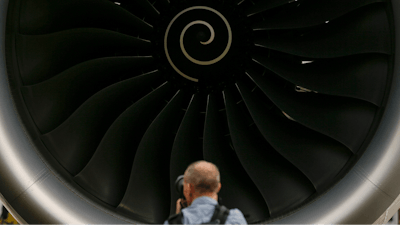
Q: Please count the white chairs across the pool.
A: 0